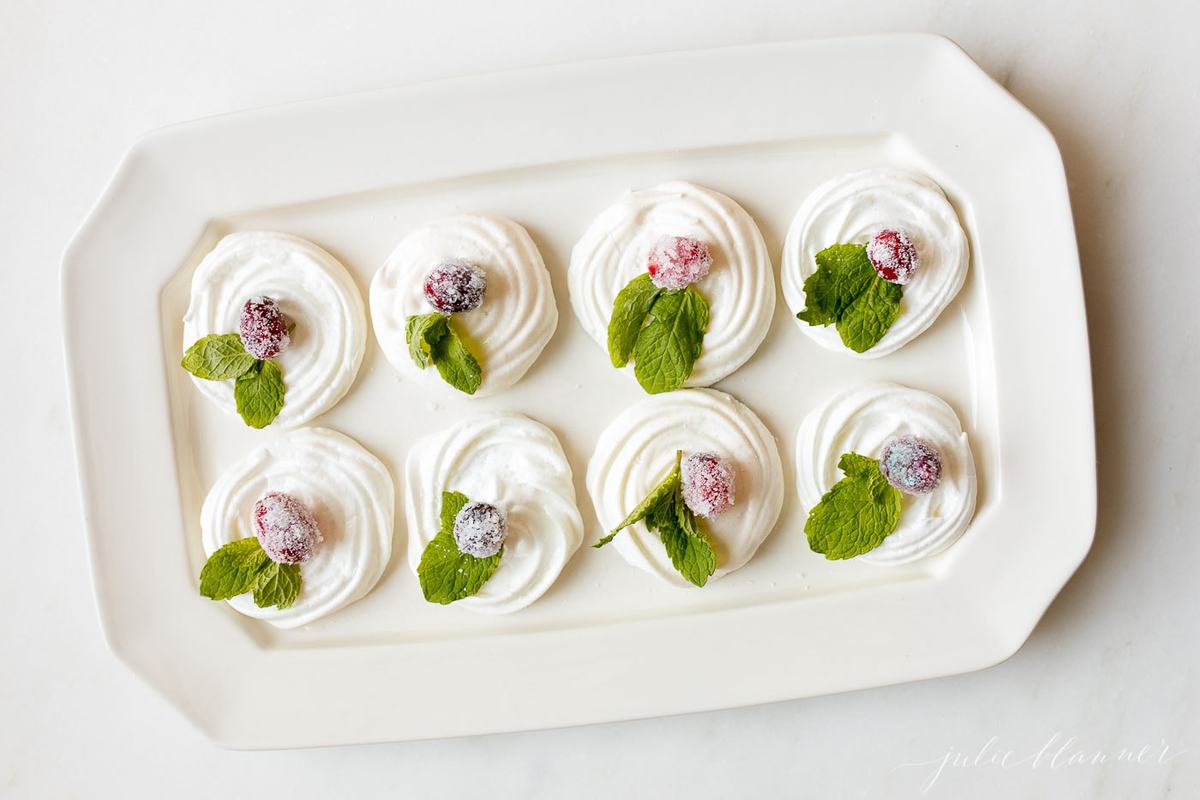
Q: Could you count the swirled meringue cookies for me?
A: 8